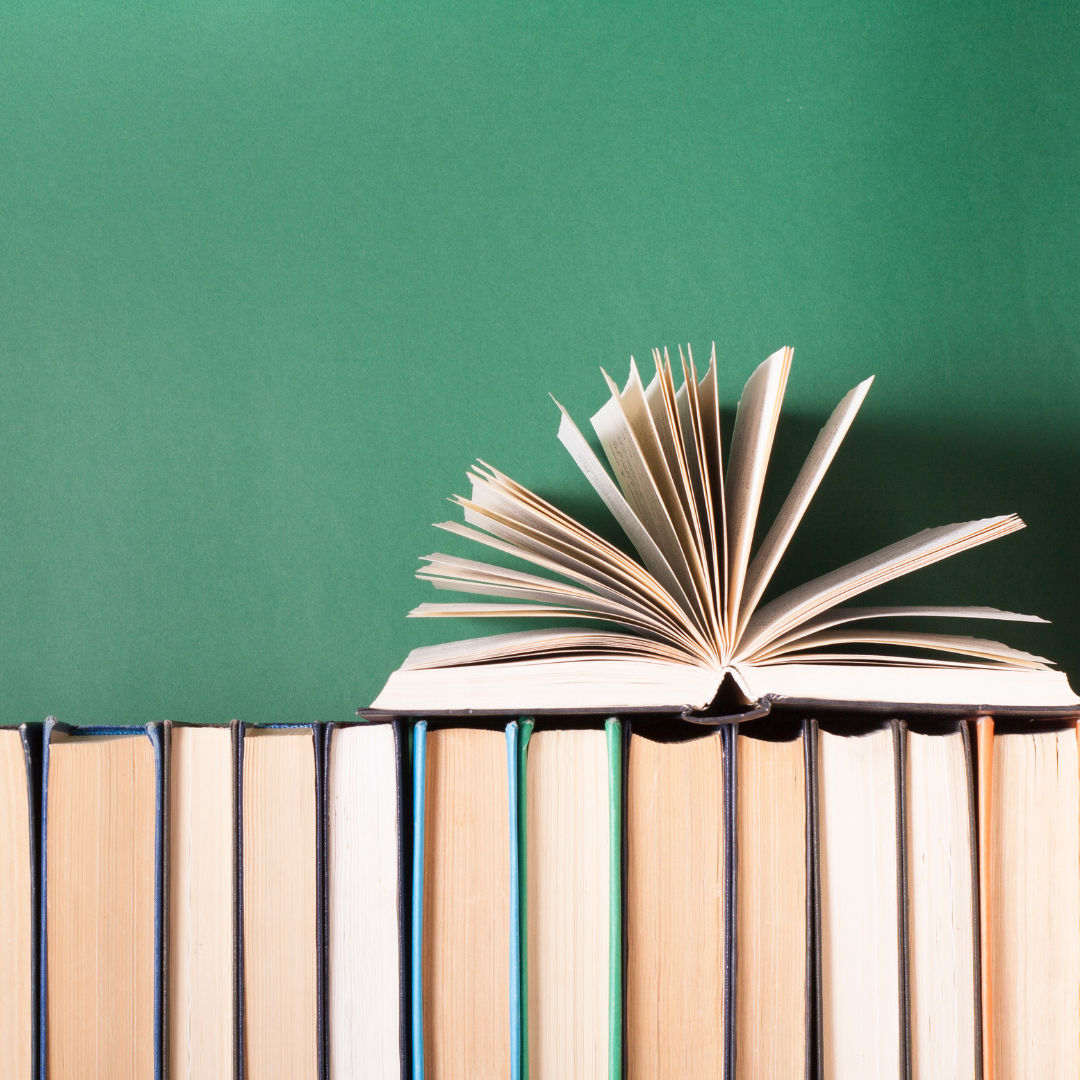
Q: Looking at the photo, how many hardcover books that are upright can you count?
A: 12